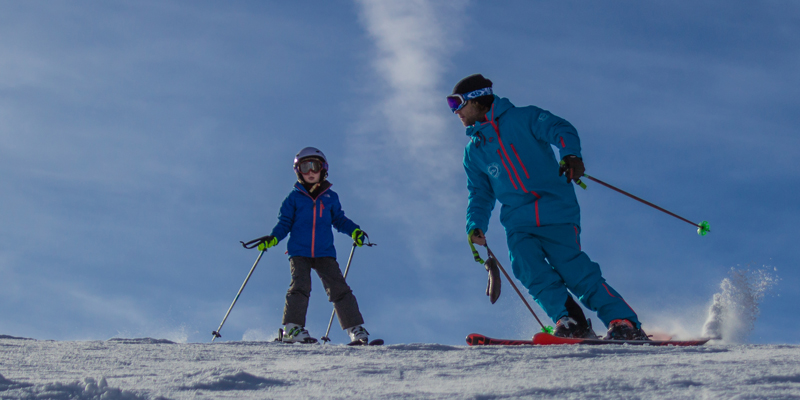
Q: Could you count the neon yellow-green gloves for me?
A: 2